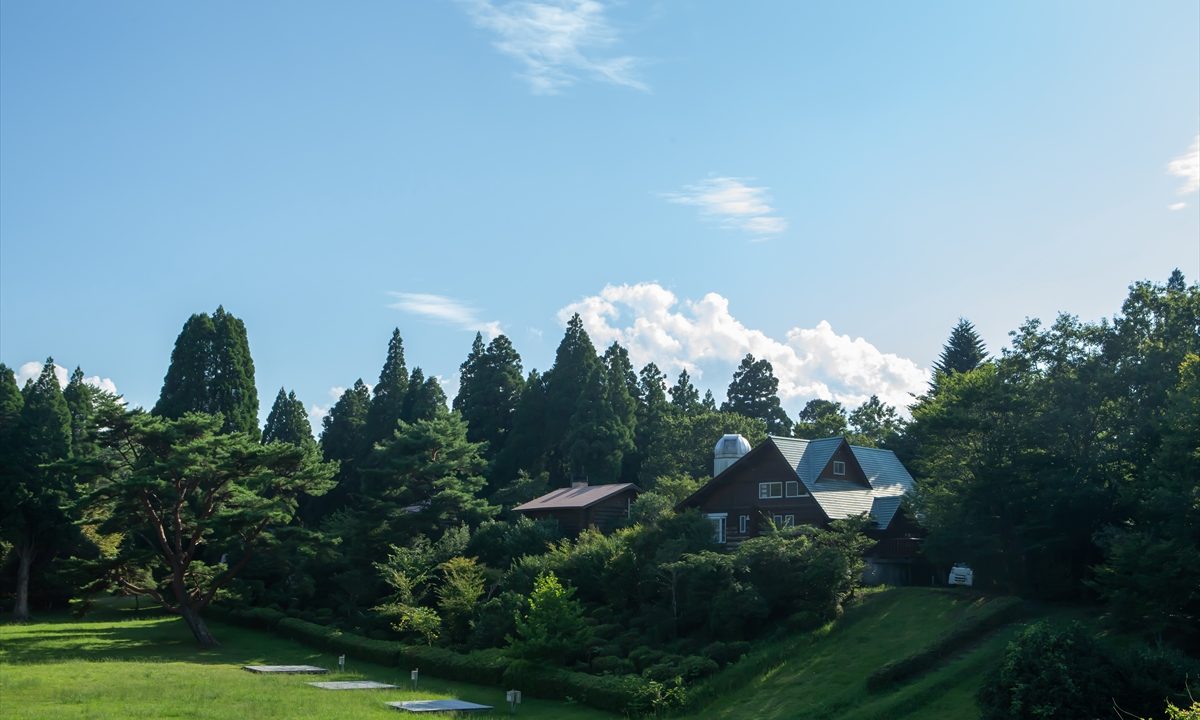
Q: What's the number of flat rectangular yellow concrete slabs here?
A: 0